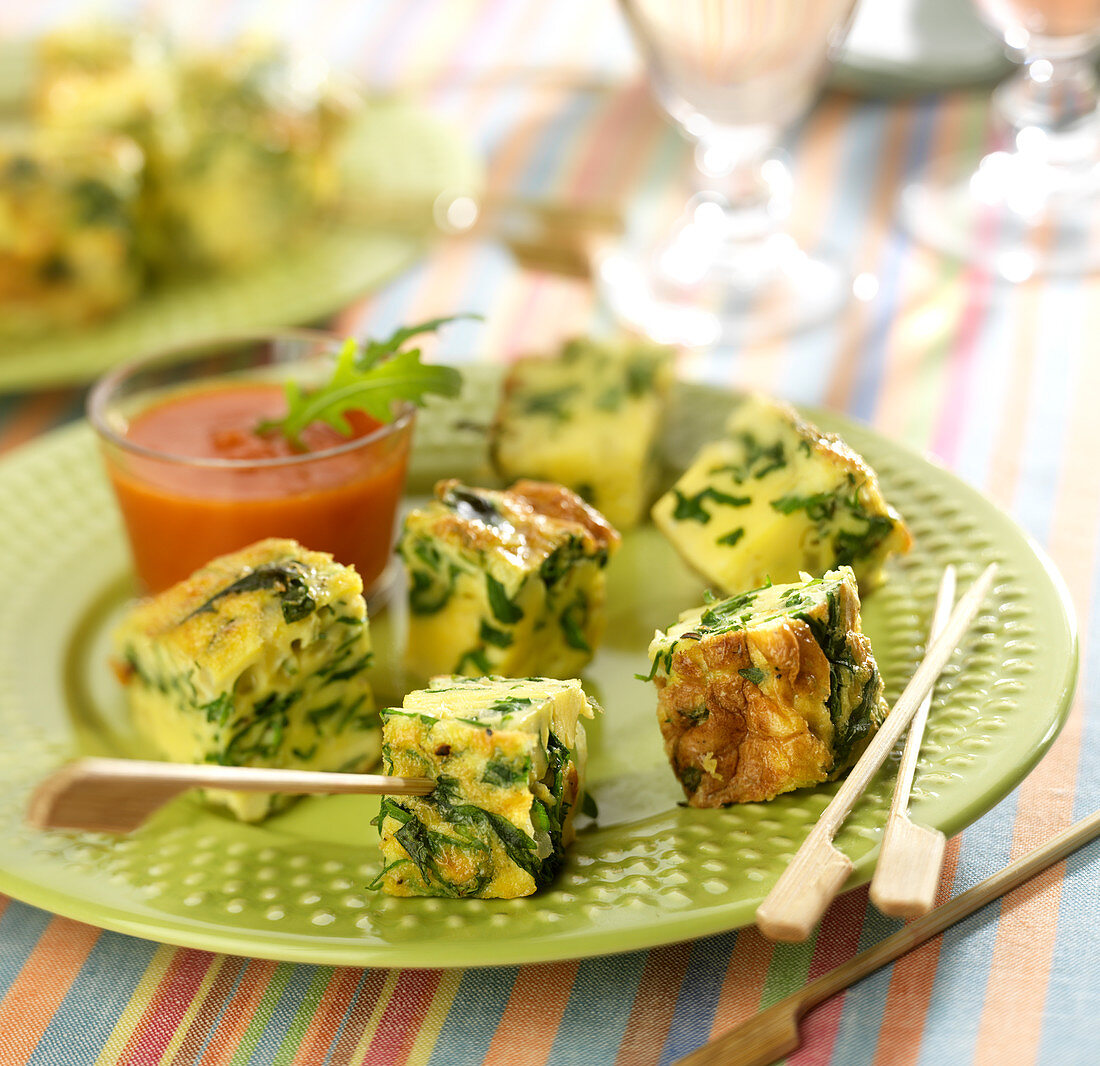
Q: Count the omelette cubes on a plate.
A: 6